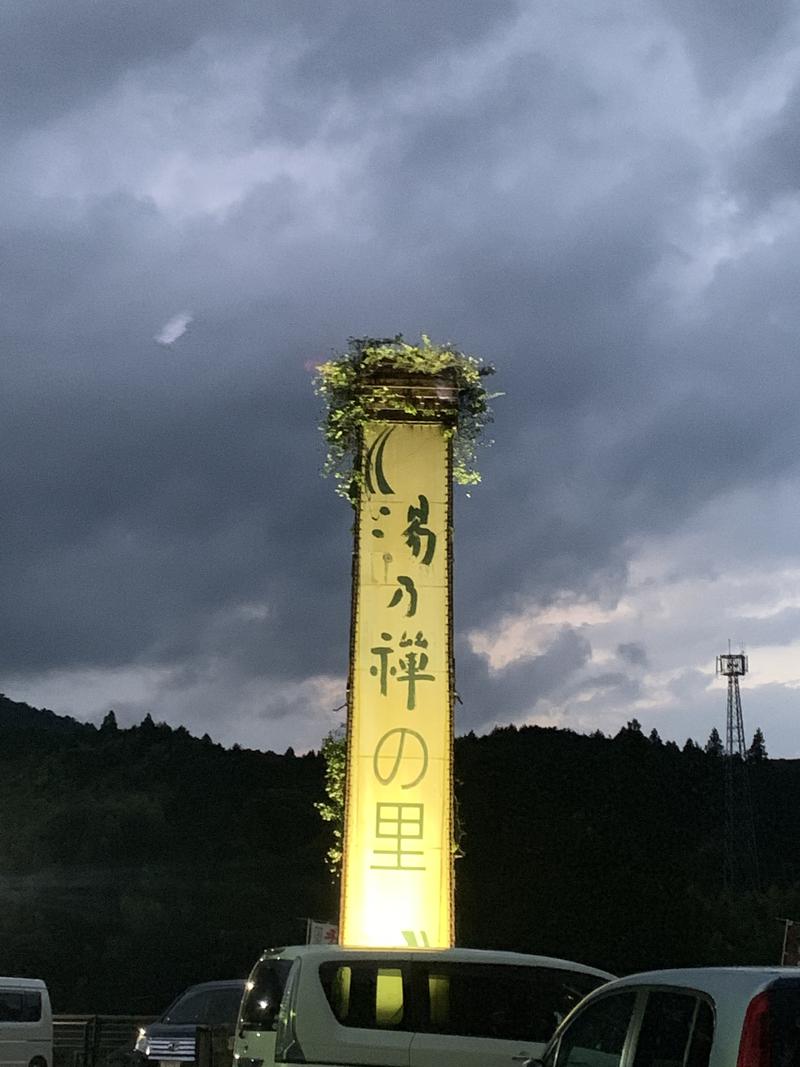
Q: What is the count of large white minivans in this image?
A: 1